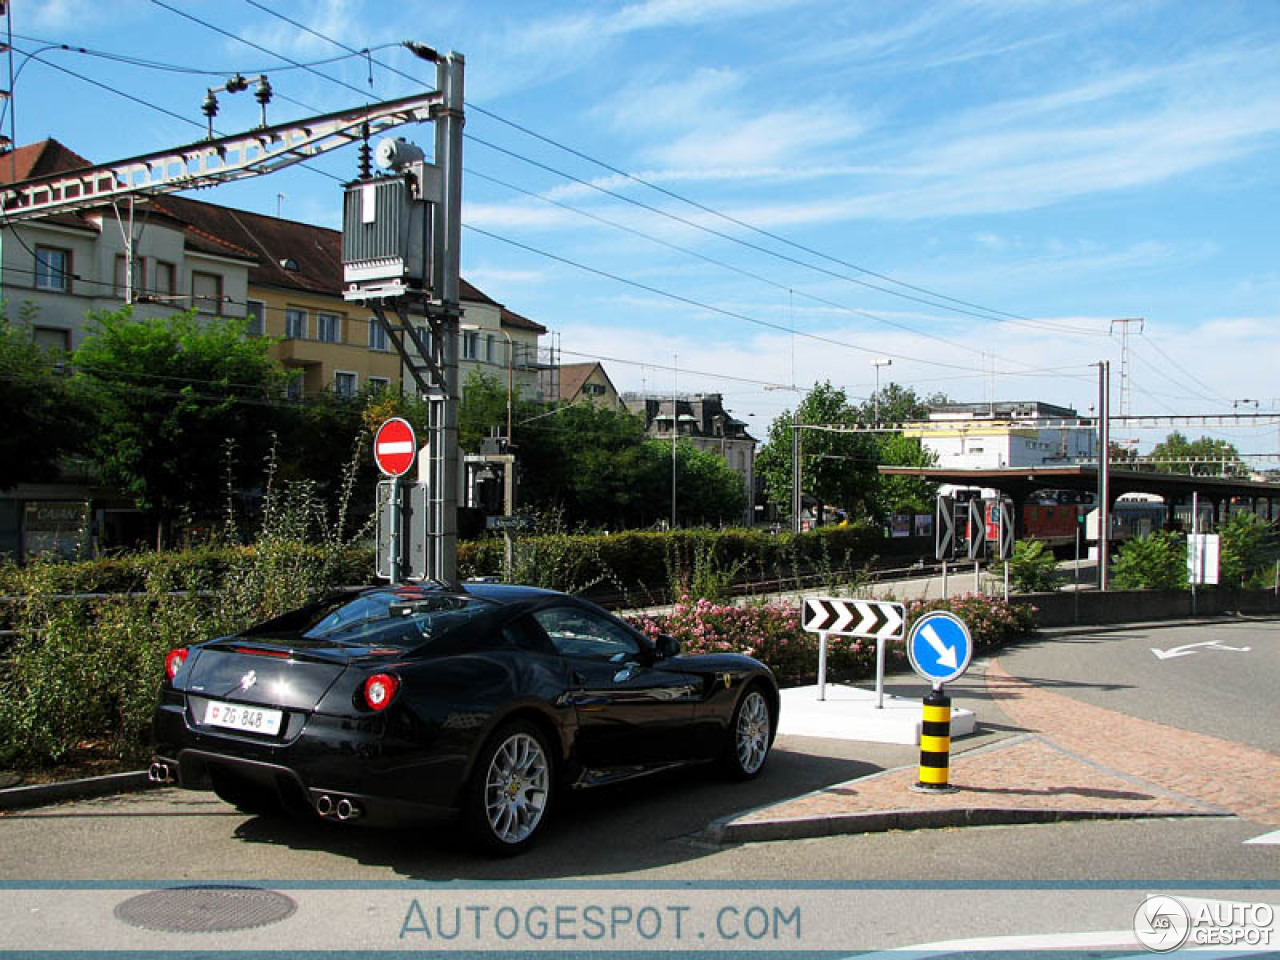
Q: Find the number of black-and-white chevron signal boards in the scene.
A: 4